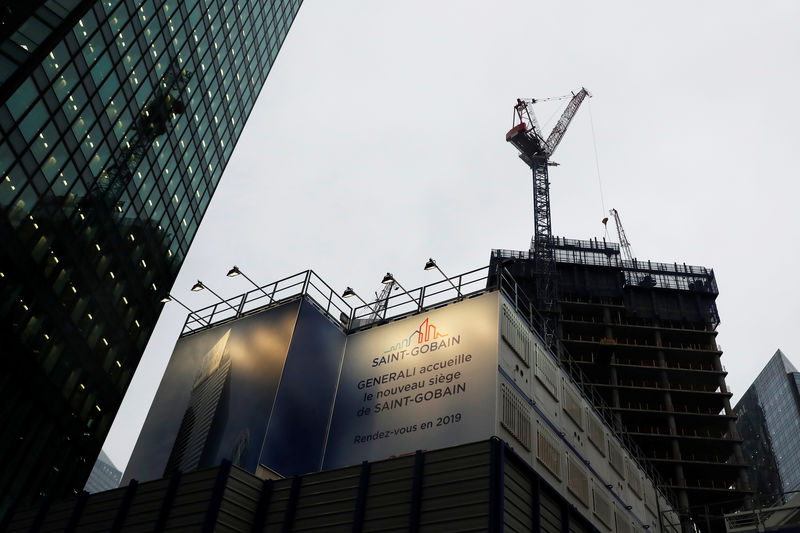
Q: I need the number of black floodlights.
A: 6